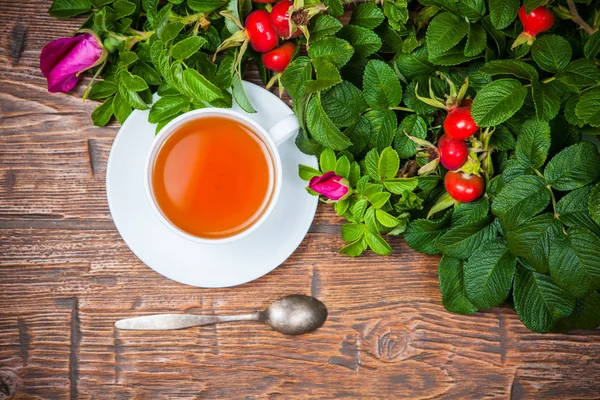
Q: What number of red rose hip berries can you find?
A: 7